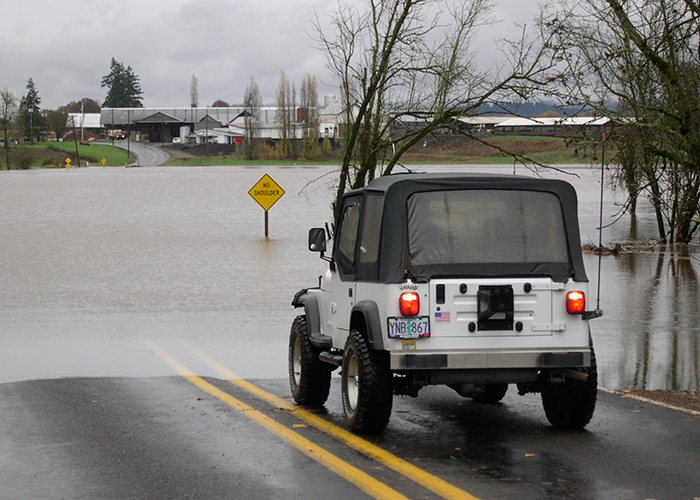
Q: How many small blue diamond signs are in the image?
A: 0